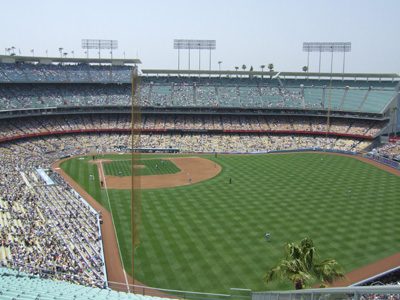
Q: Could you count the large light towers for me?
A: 3